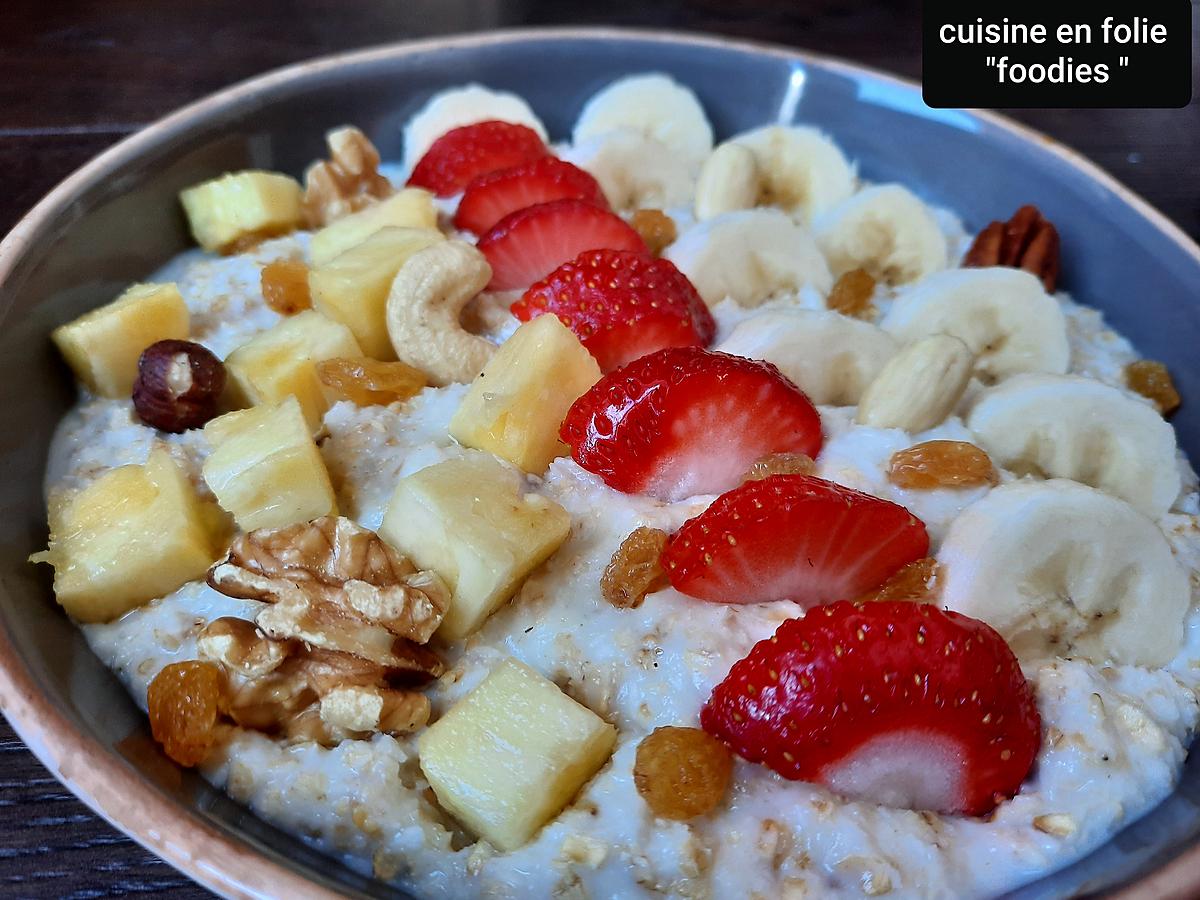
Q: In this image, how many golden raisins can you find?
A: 11